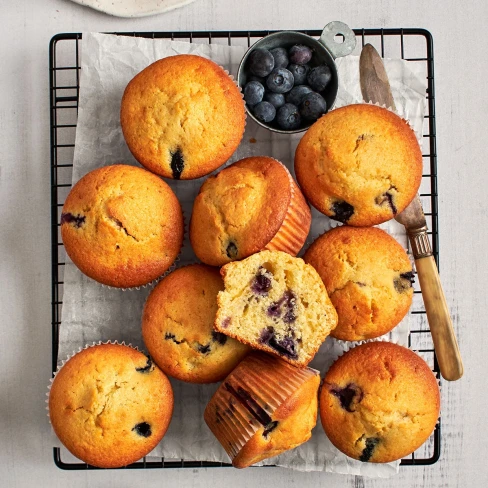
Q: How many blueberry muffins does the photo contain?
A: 10